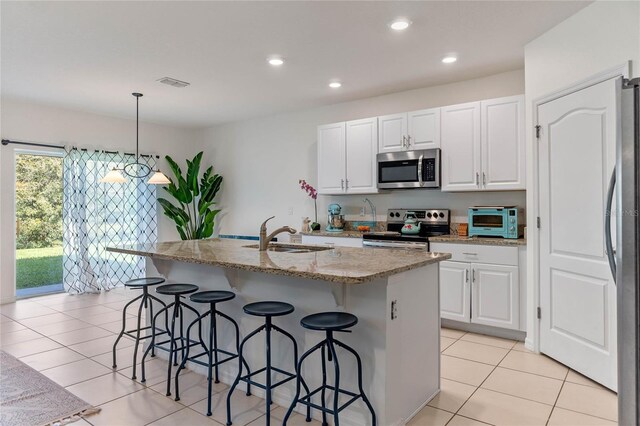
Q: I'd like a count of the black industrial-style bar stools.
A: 5